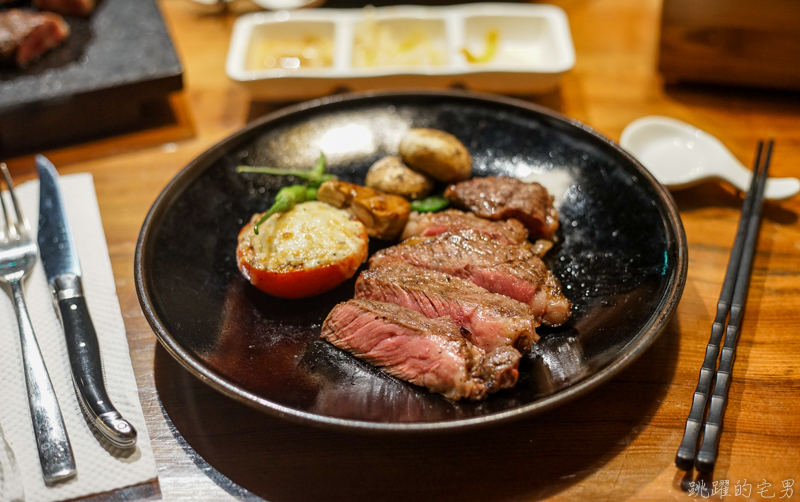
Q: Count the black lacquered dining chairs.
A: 0